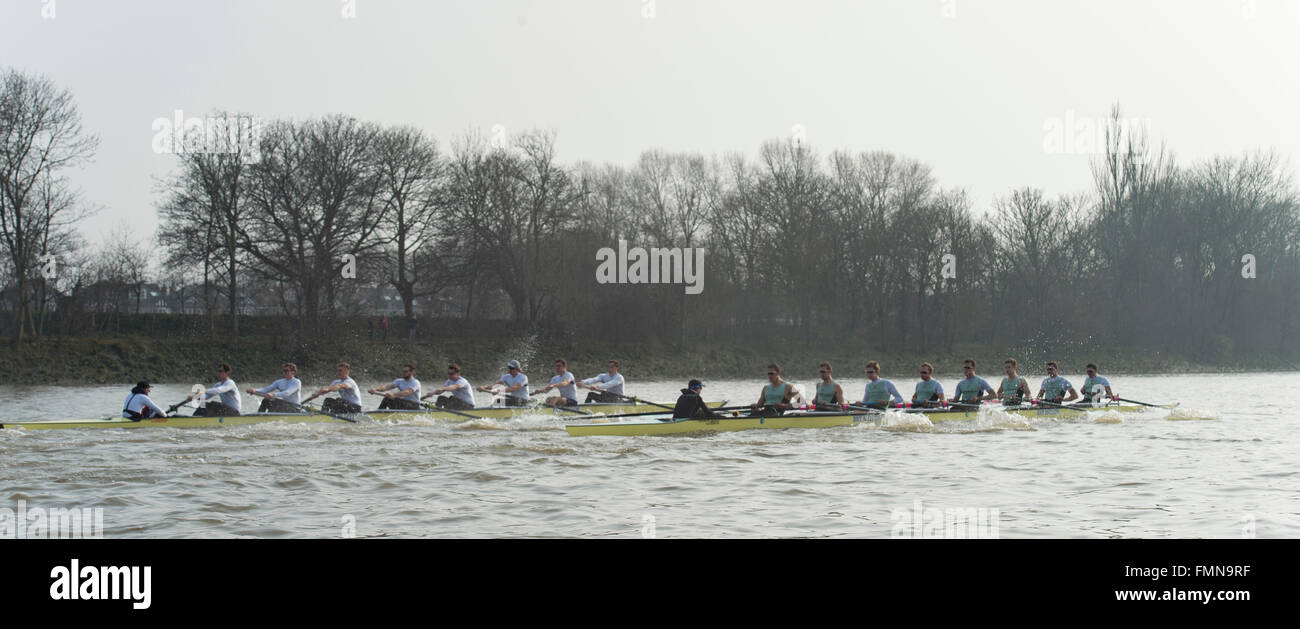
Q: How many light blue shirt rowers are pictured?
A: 8